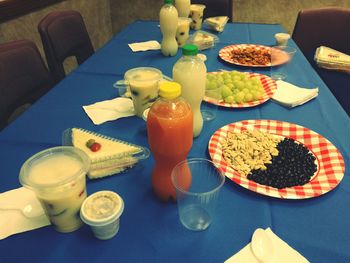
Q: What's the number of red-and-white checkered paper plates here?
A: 3